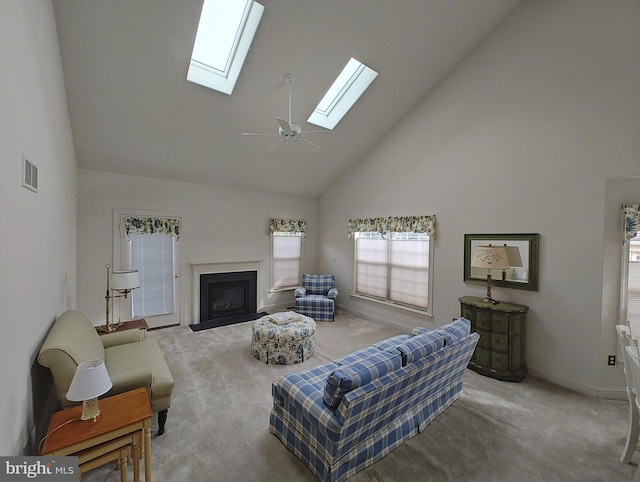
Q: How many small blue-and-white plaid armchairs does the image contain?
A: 1